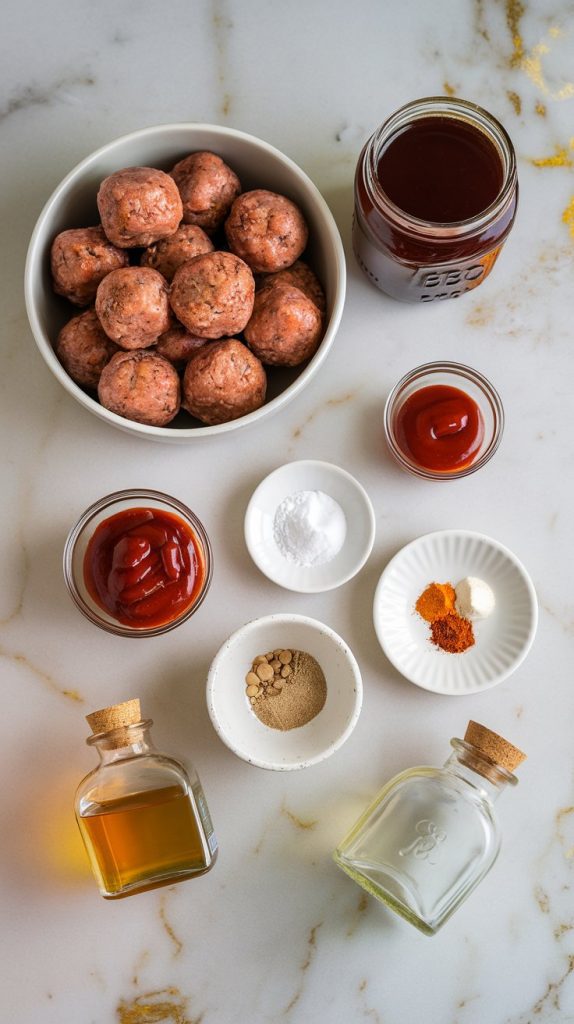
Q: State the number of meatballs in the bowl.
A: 13